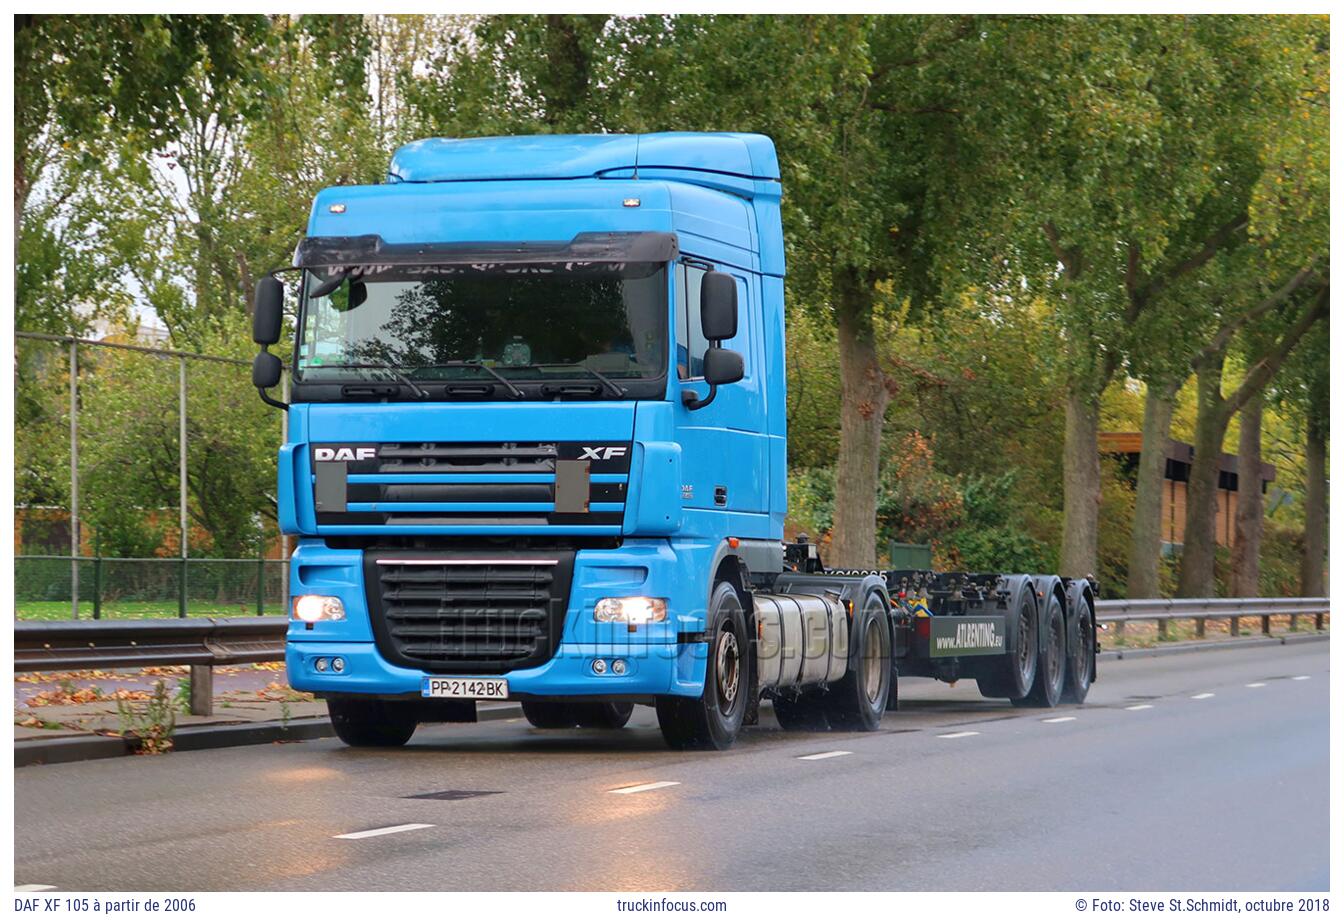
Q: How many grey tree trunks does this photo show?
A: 6